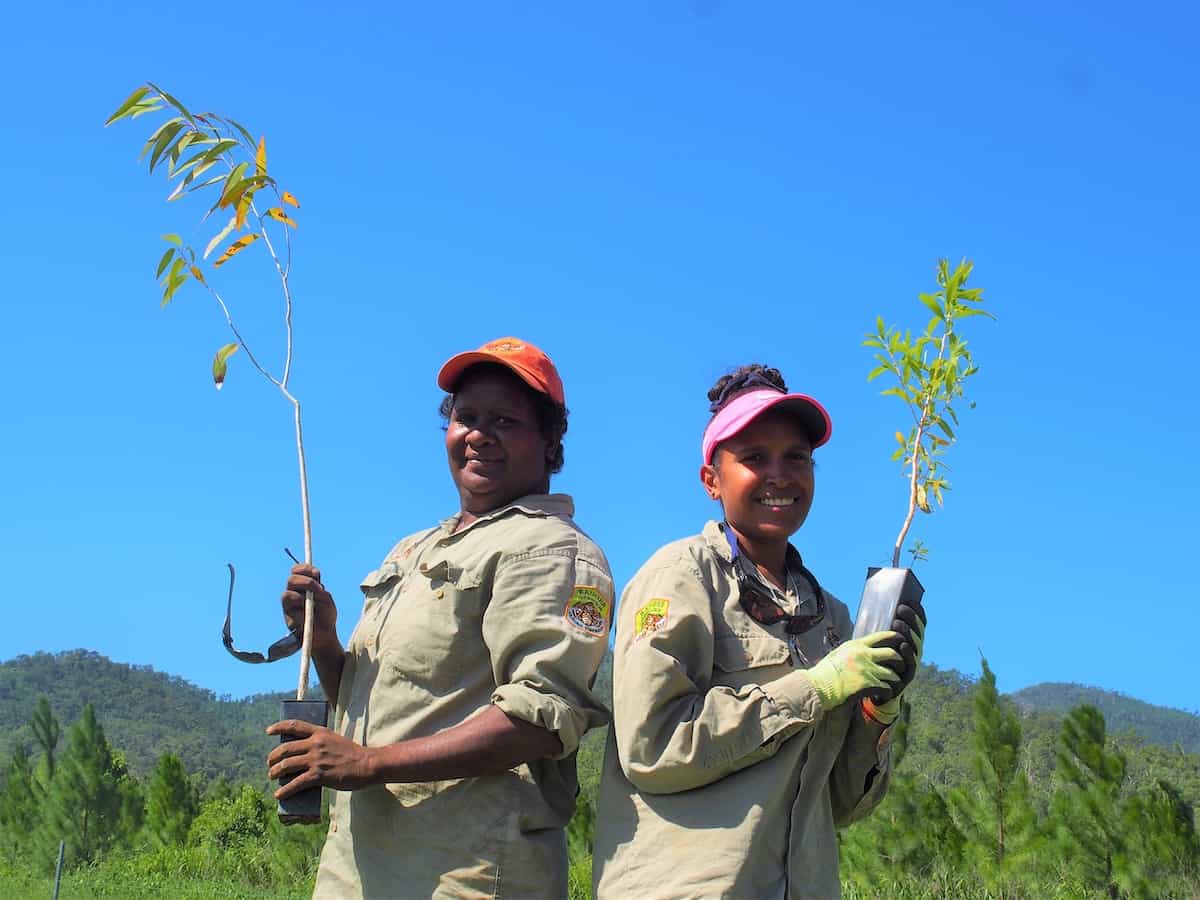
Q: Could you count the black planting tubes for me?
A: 2